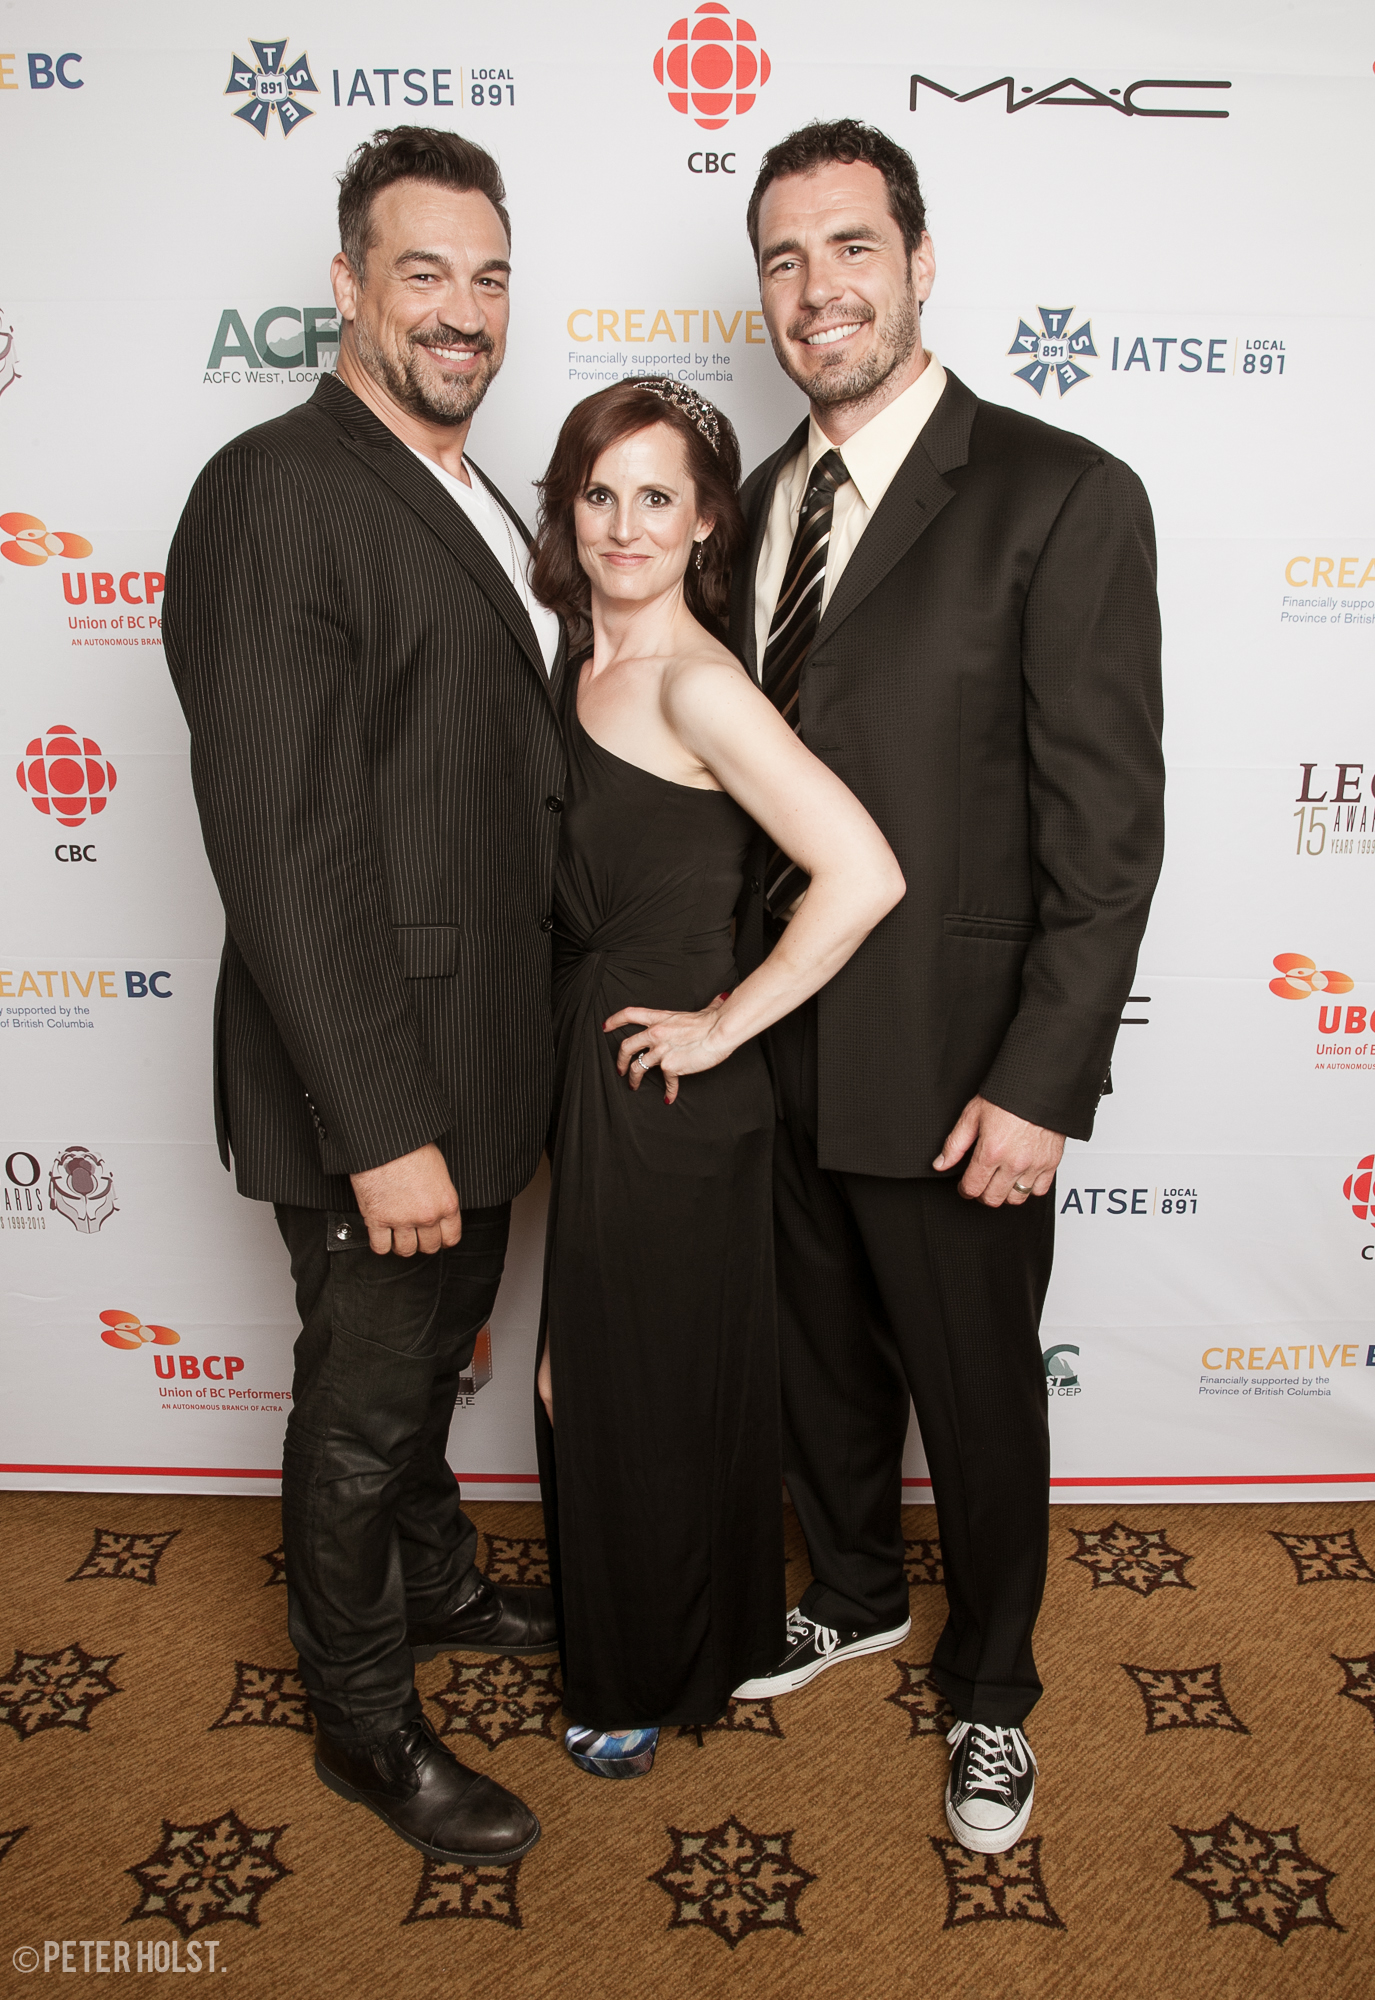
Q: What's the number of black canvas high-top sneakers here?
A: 2